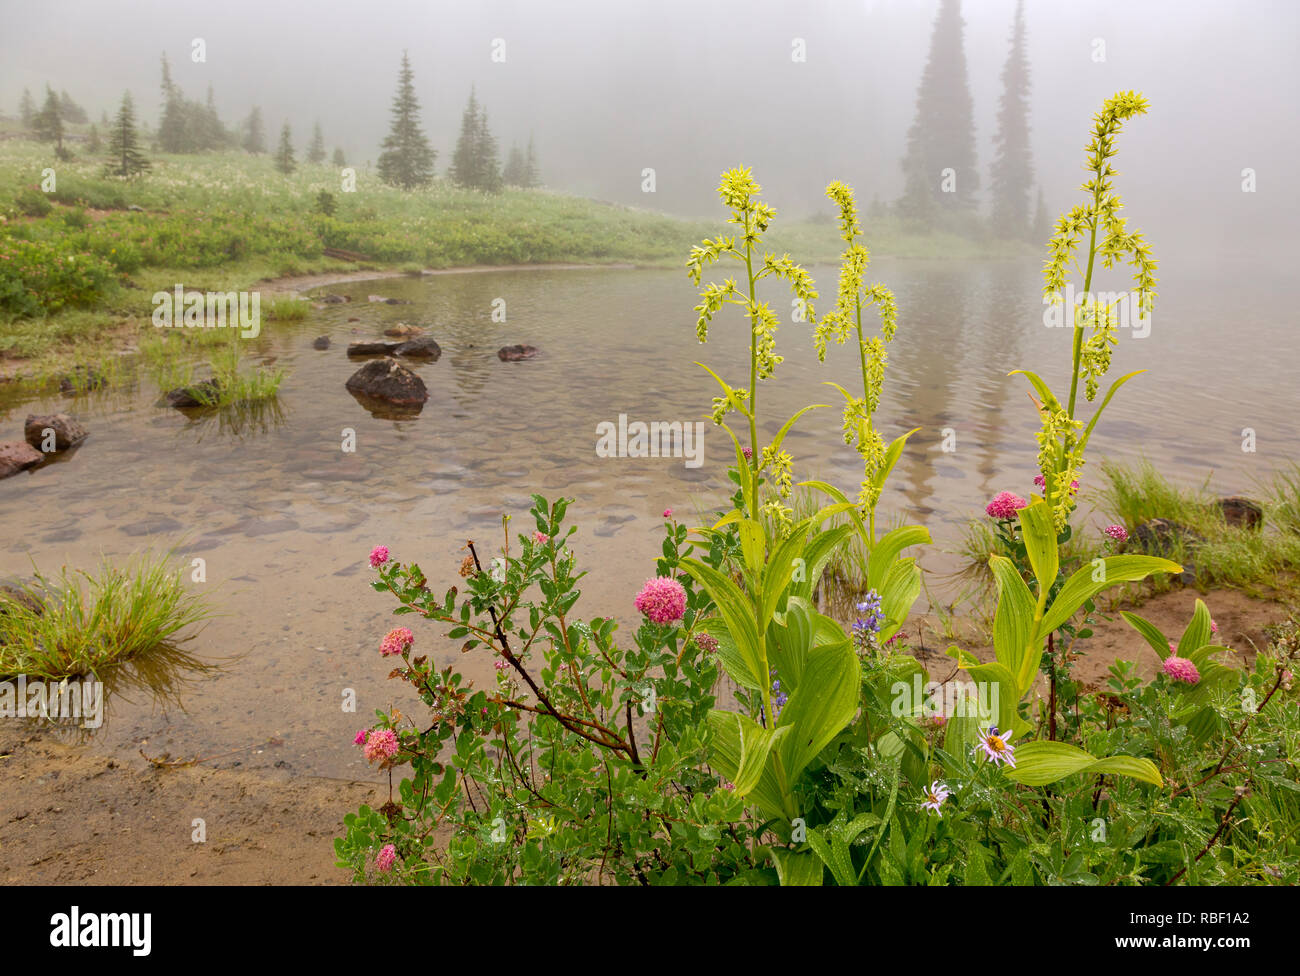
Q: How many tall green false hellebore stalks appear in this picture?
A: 3